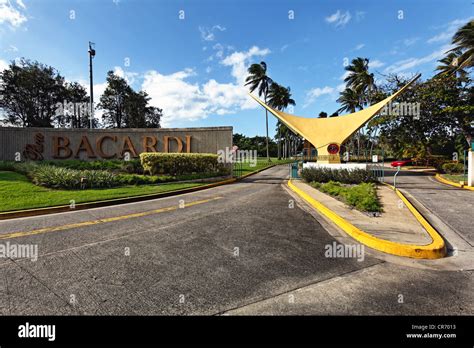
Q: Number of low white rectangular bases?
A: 1